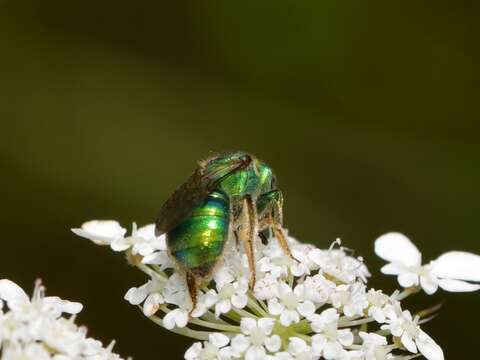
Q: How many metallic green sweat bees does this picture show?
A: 1